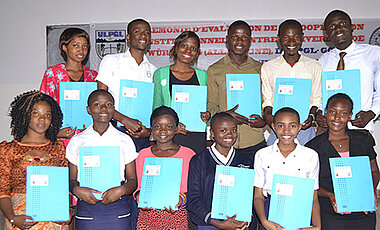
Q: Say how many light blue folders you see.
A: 12